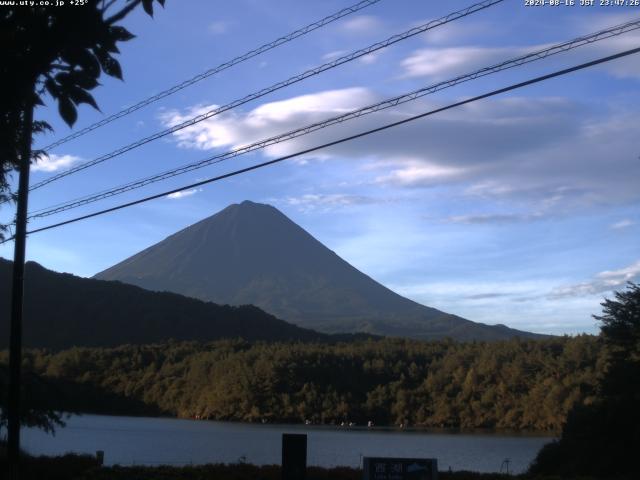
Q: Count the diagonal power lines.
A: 4